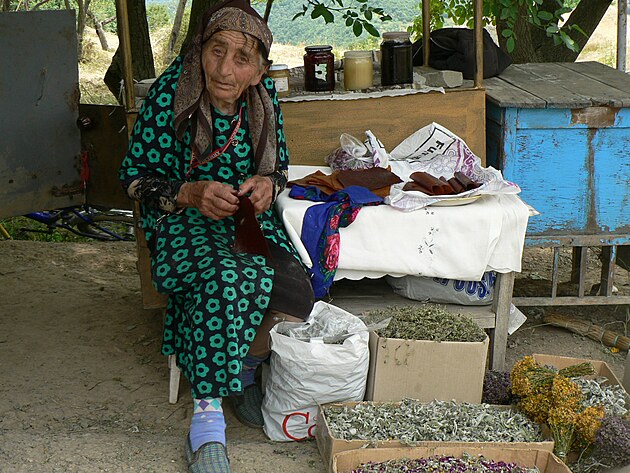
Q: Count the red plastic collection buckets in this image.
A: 0